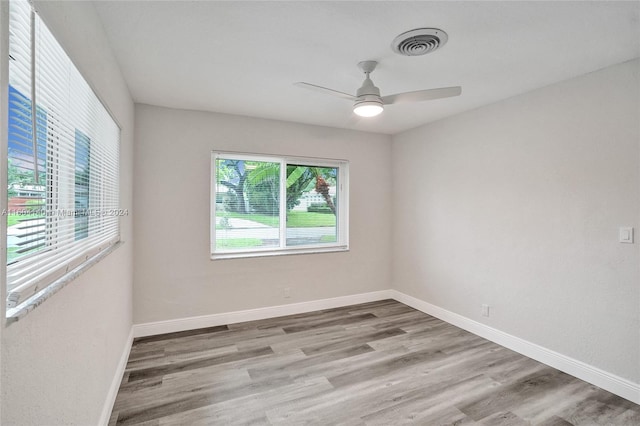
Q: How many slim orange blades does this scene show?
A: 0